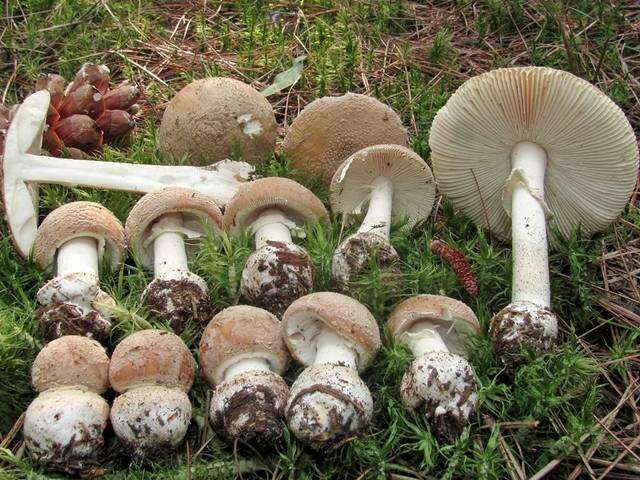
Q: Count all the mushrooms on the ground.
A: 13